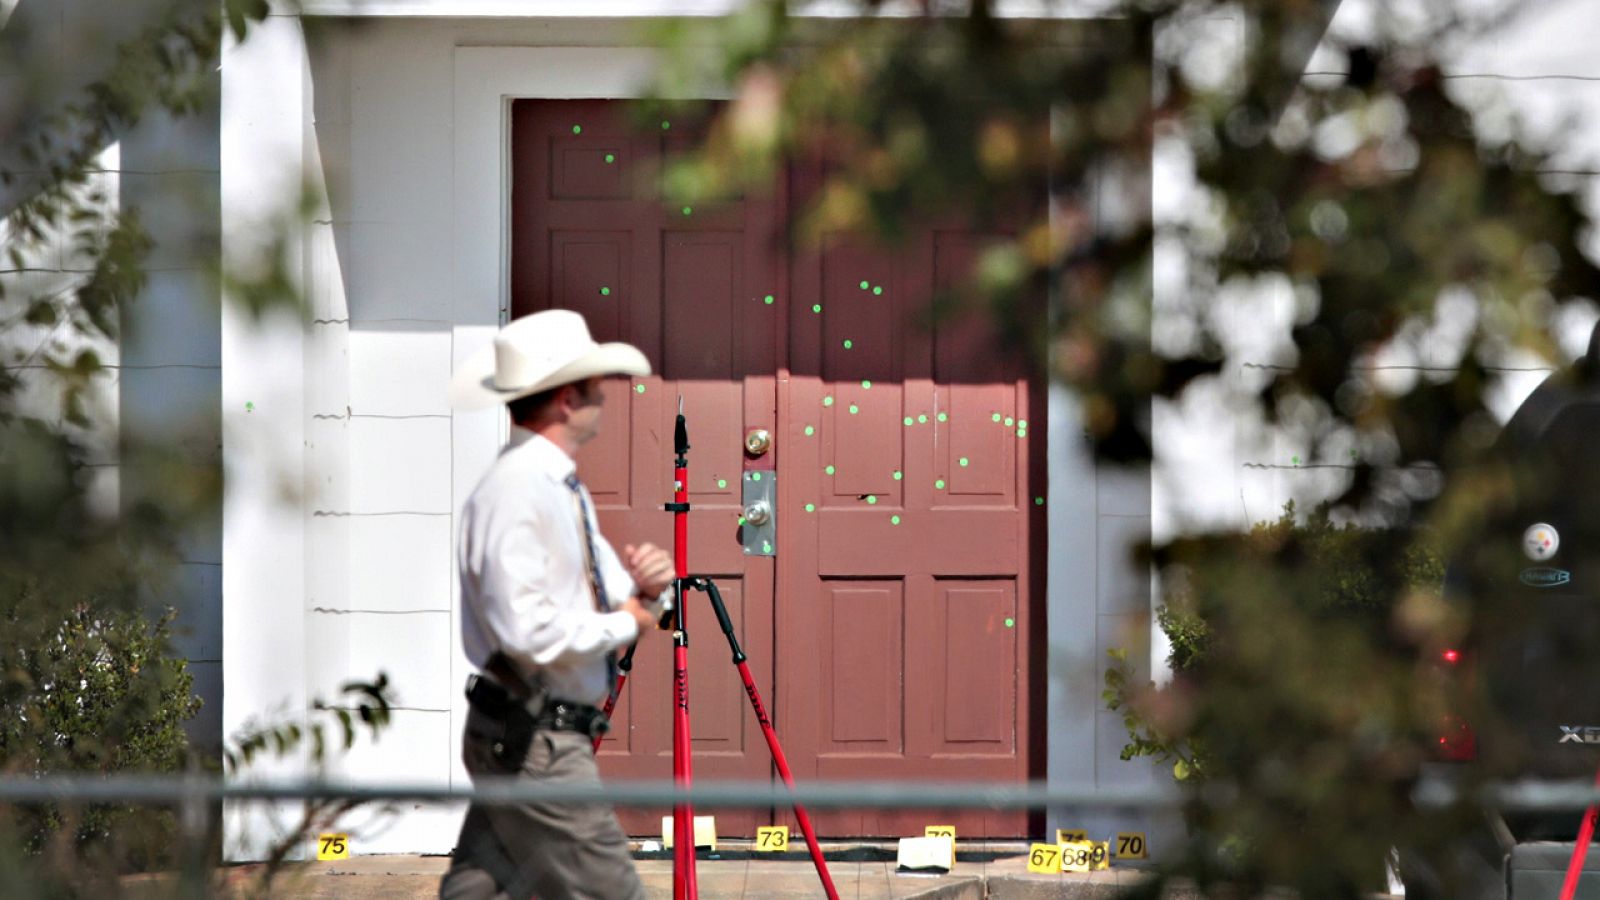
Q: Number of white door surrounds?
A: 1